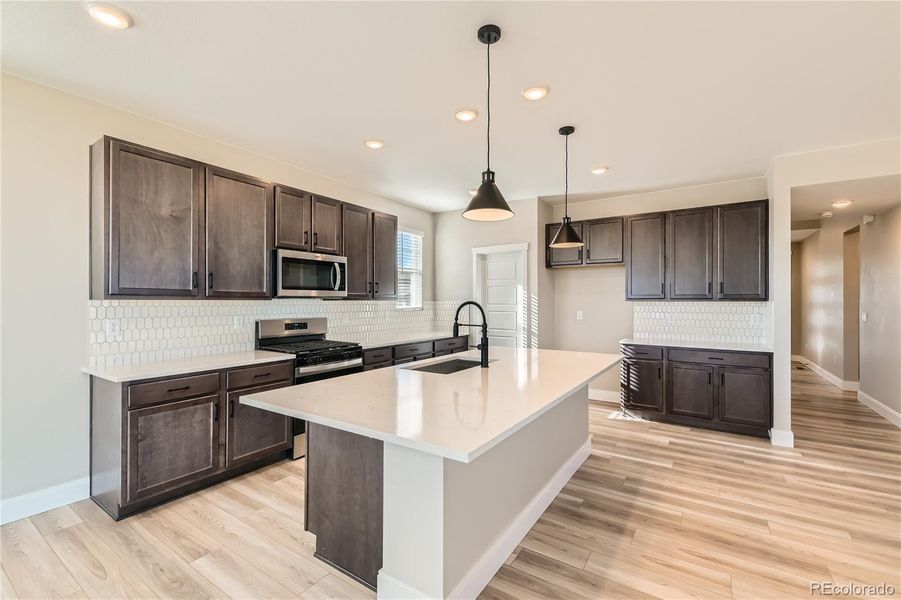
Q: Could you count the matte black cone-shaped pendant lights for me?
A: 2